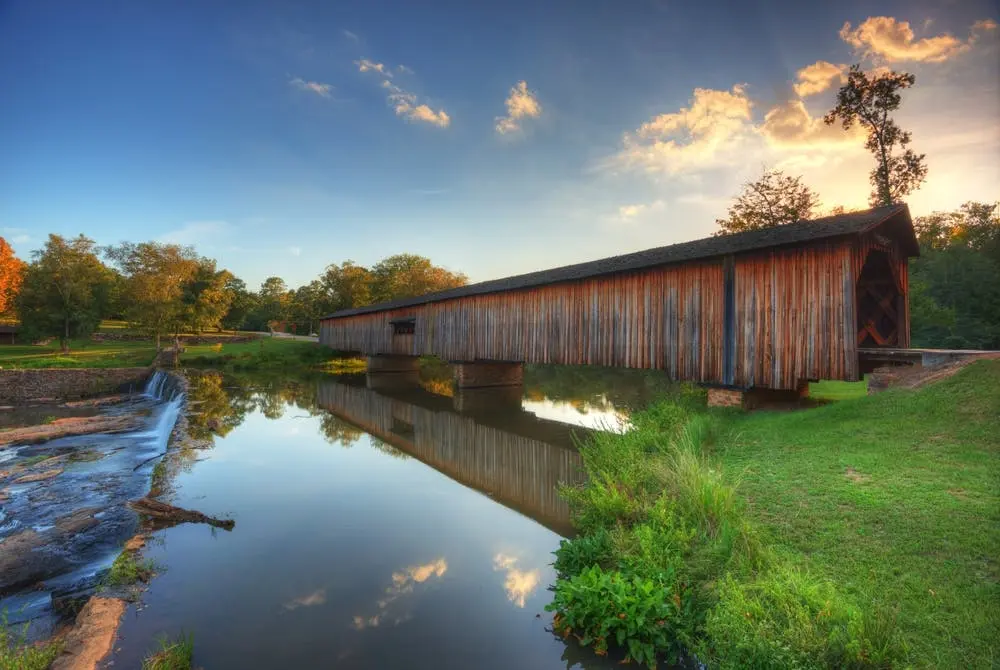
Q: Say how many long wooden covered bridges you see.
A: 1